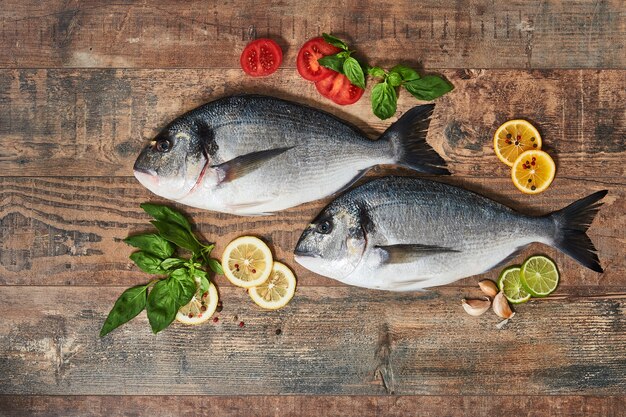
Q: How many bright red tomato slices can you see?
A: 3